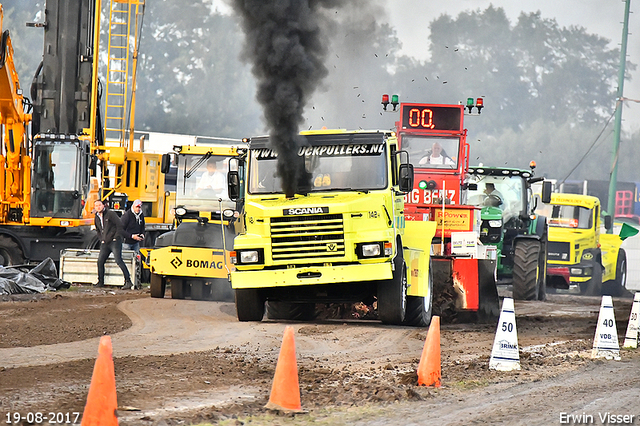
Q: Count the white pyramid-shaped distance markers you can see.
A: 3